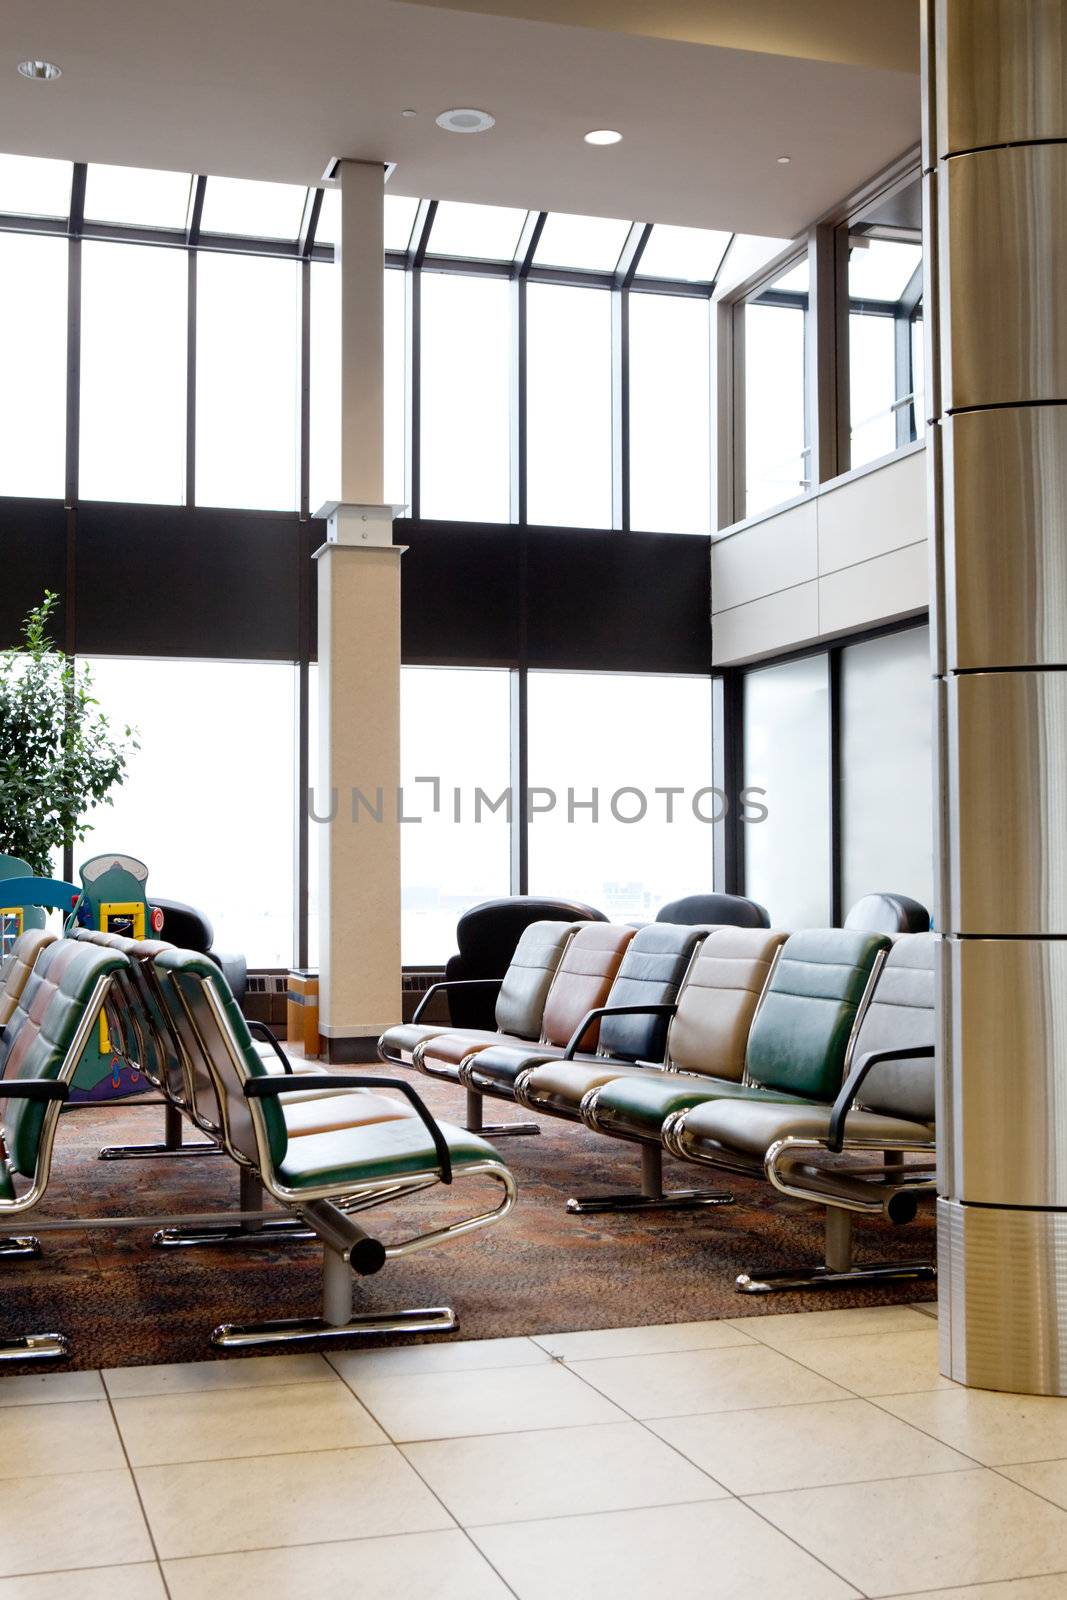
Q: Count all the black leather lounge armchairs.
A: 4